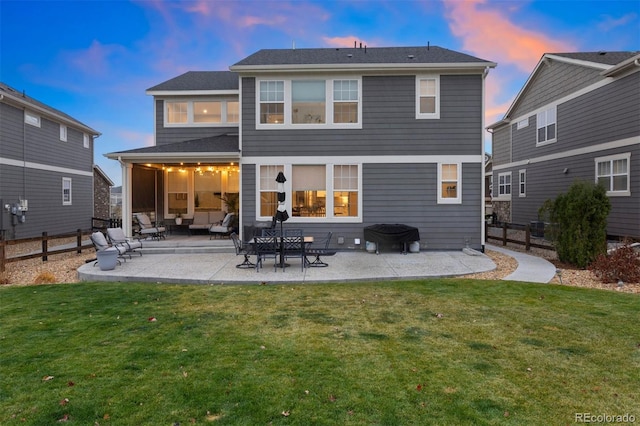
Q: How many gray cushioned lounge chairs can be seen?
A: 4